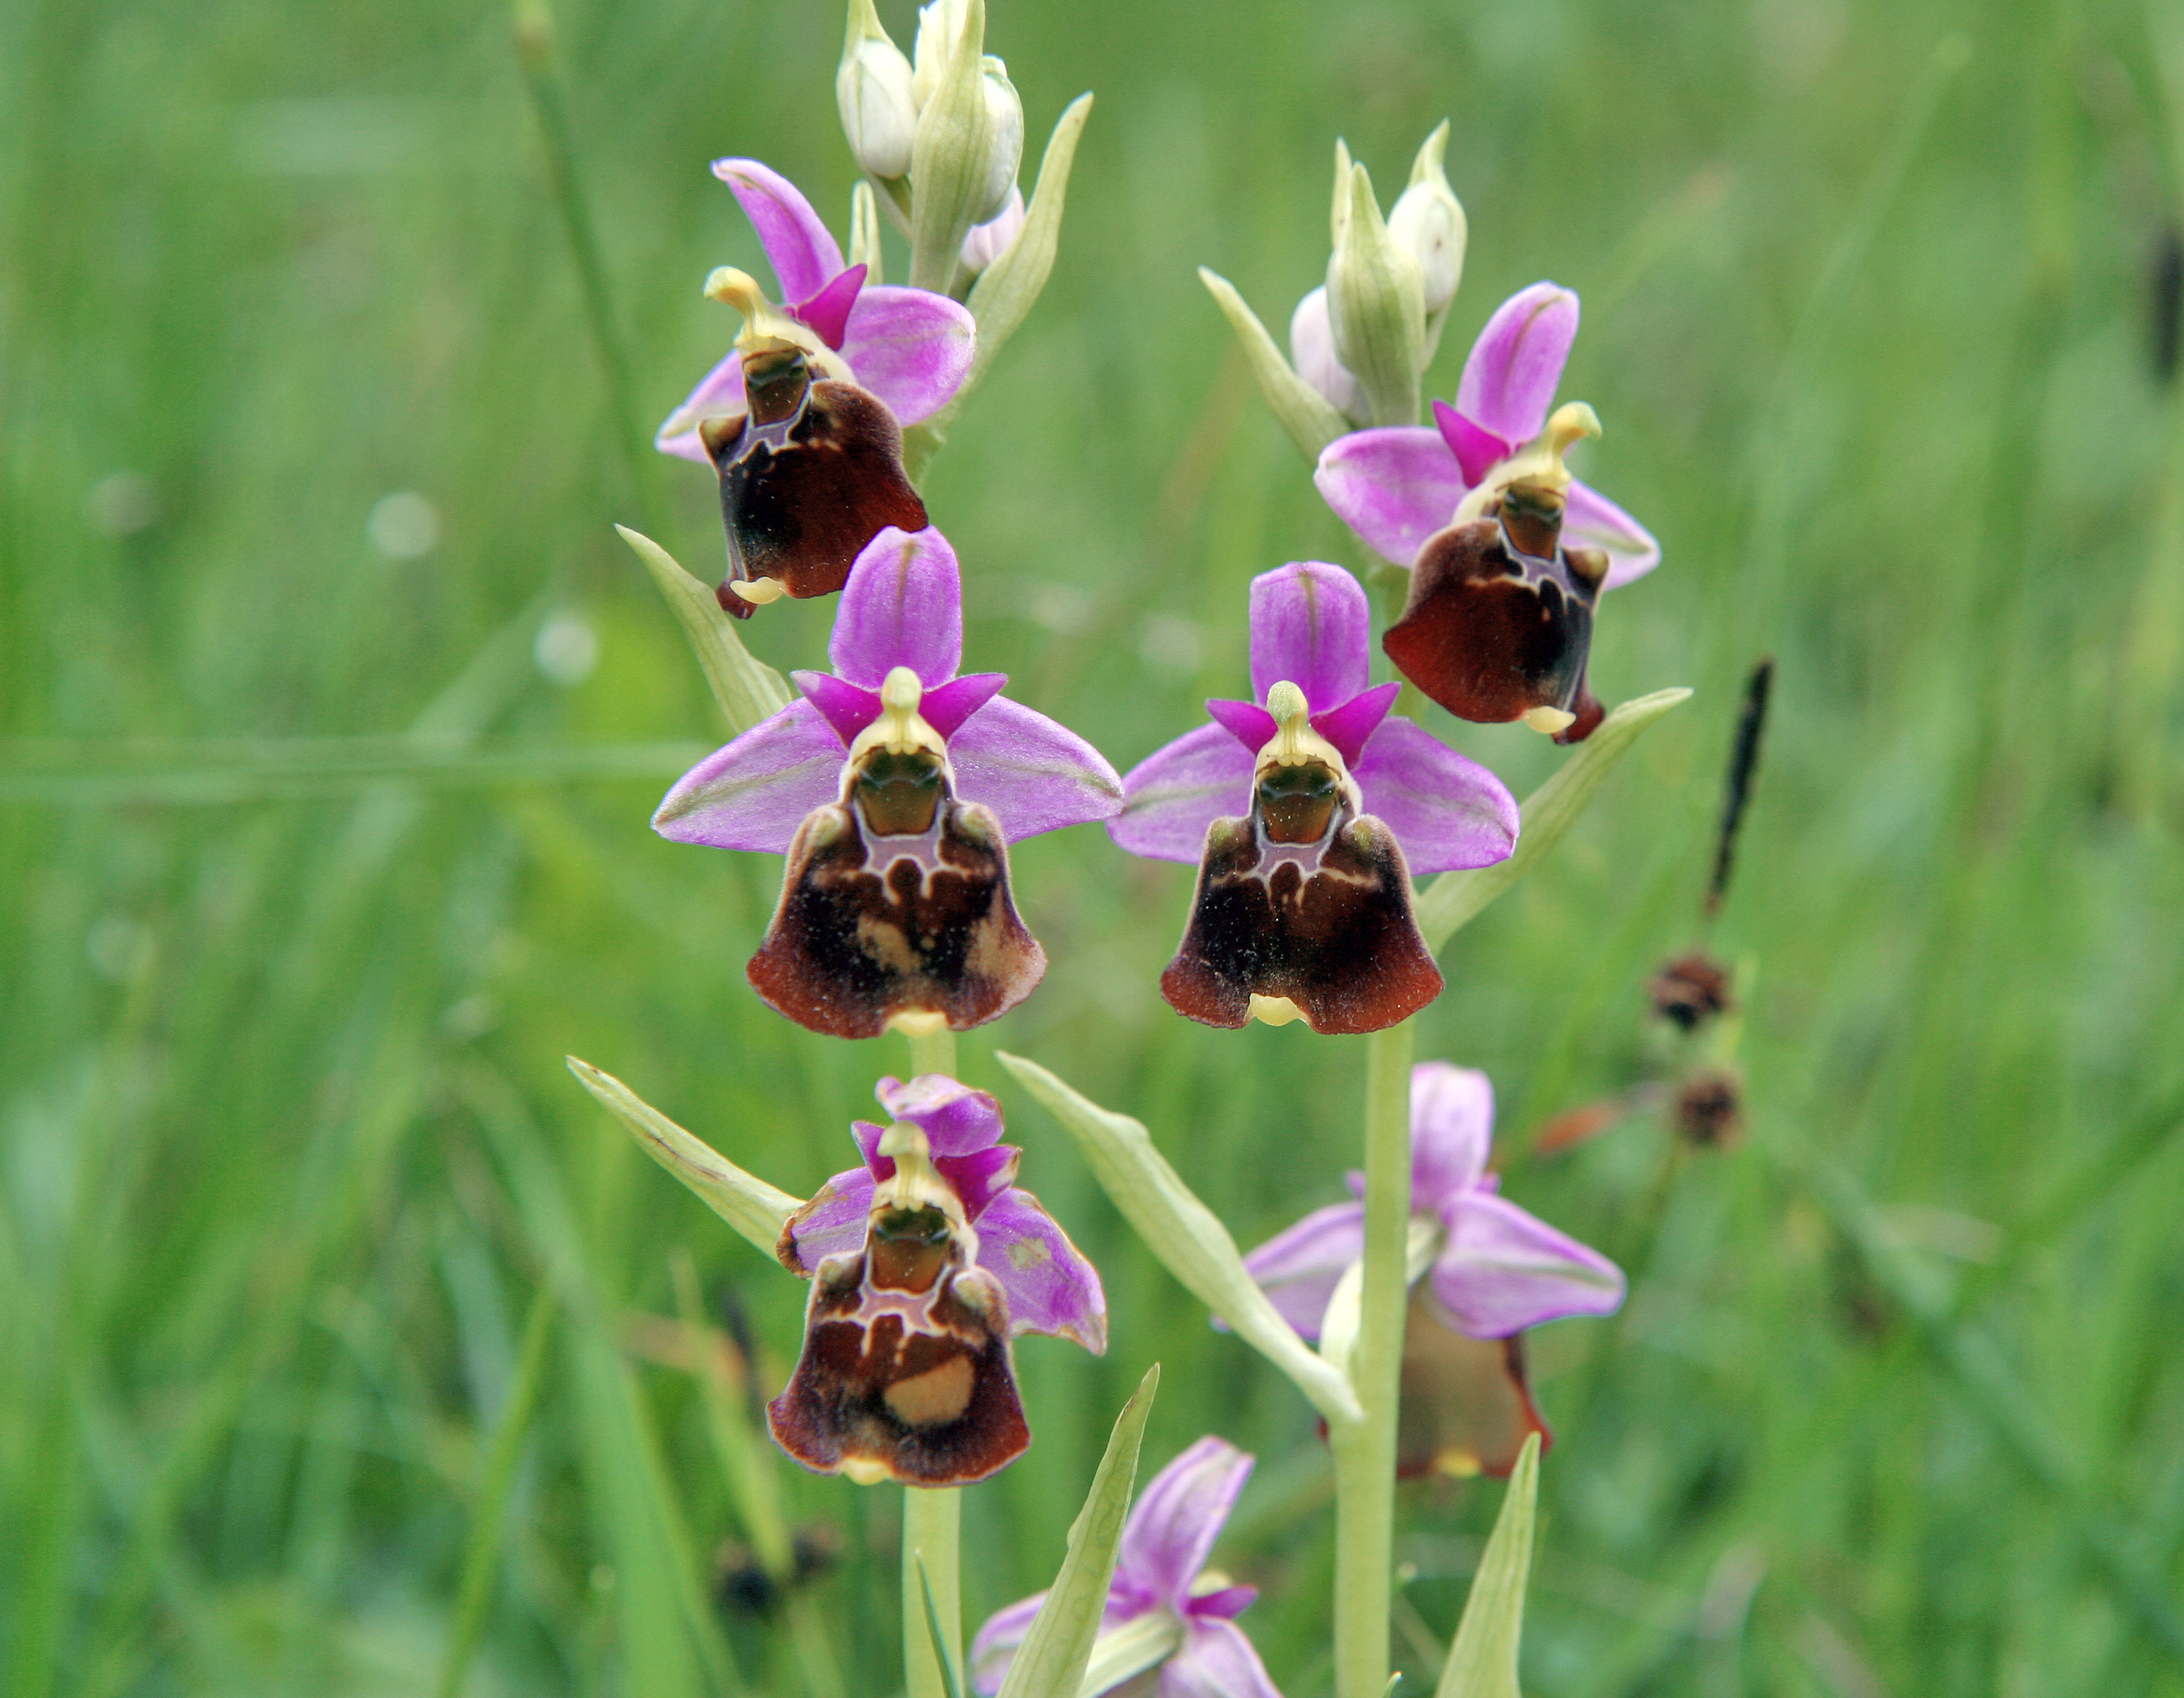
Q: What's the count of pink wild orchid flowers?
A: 7